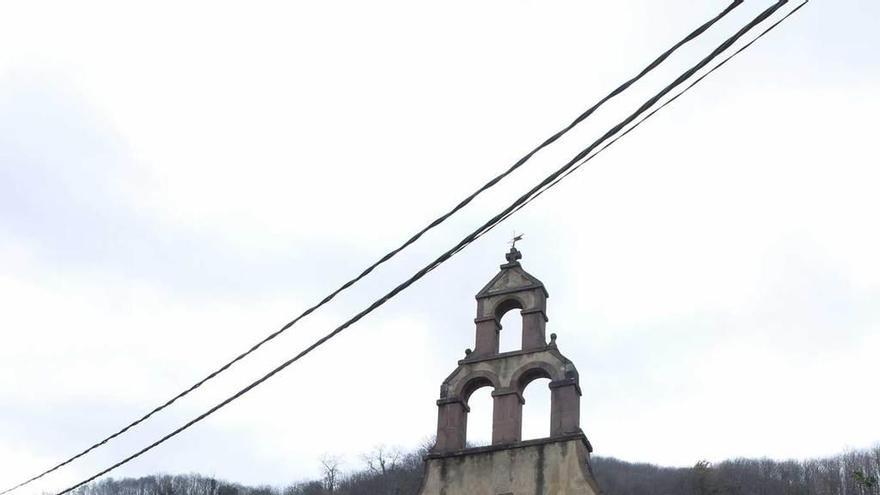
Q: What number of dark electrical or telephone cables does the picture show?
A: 3